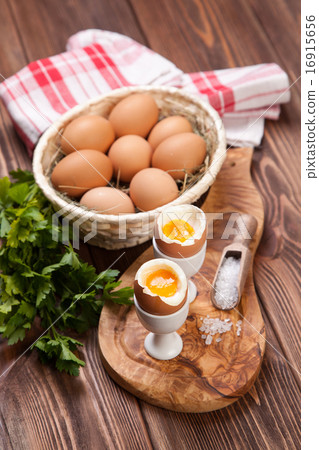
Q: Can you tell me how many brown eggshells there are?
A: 10